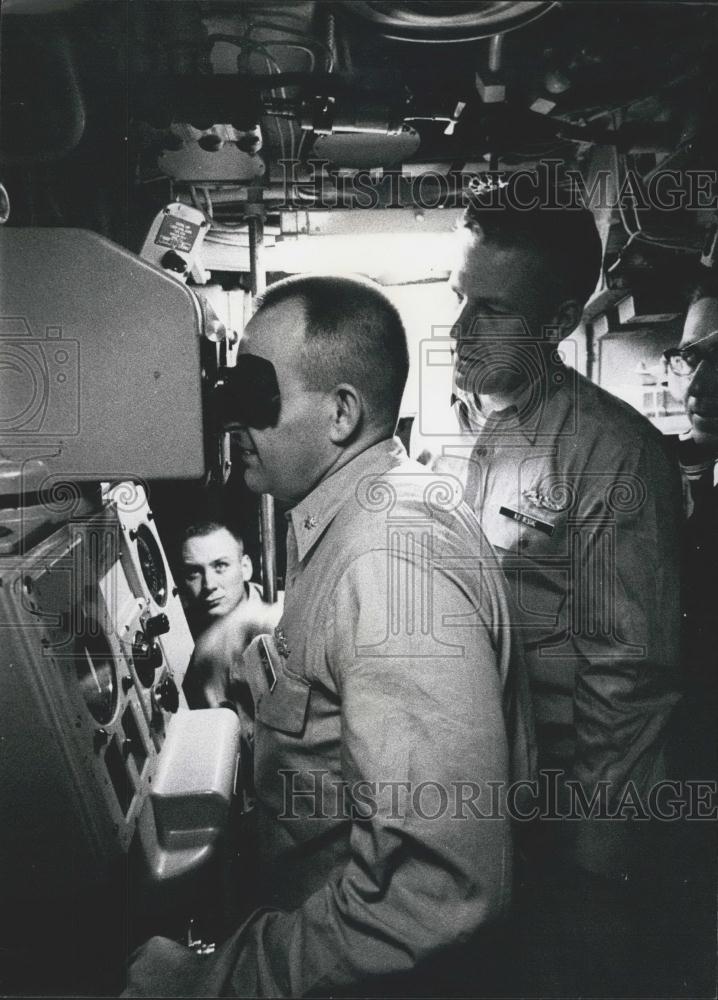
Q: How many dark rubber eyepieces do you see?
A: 1